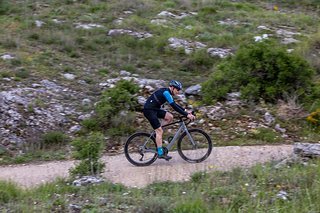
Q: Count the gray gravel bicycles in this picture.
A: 1